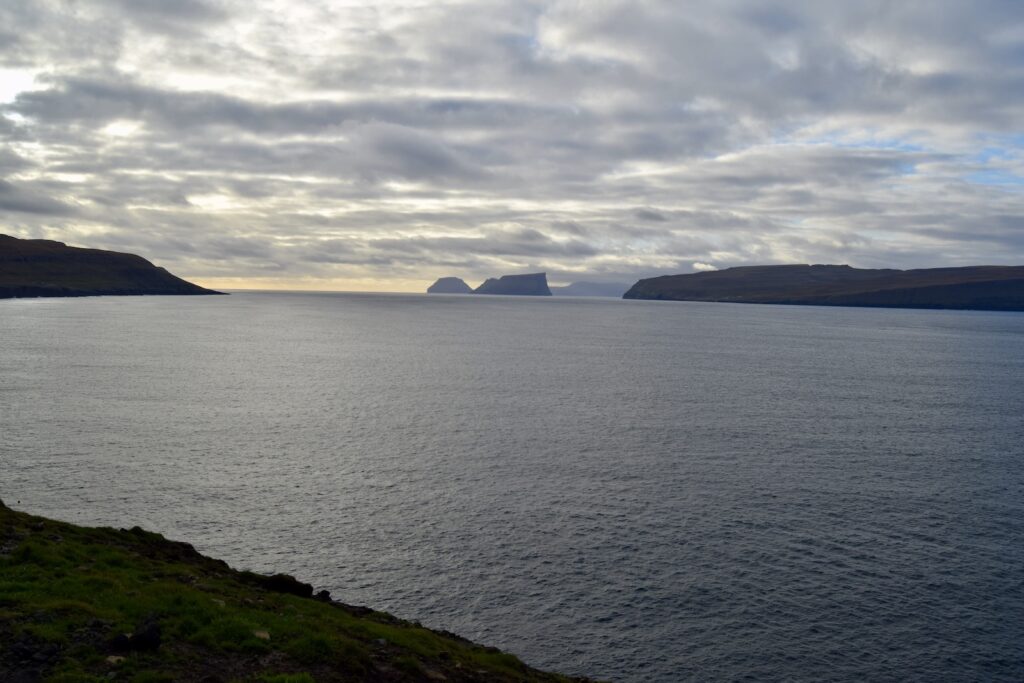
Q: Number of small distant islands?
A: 2